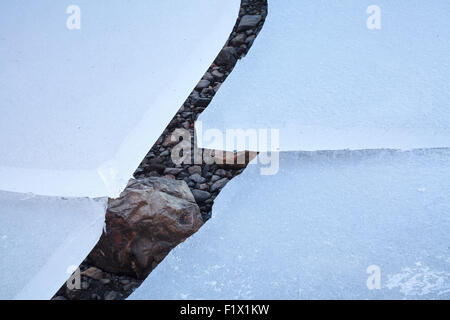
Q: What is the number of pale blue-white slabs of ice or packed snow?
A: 4